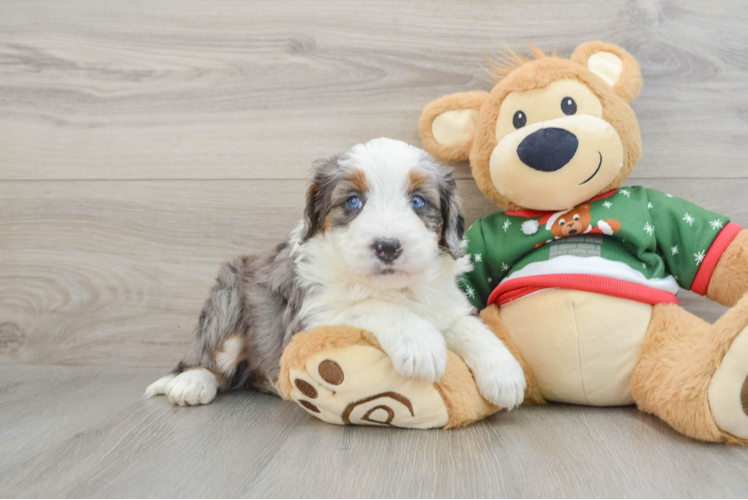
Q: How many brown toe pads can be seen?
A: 3